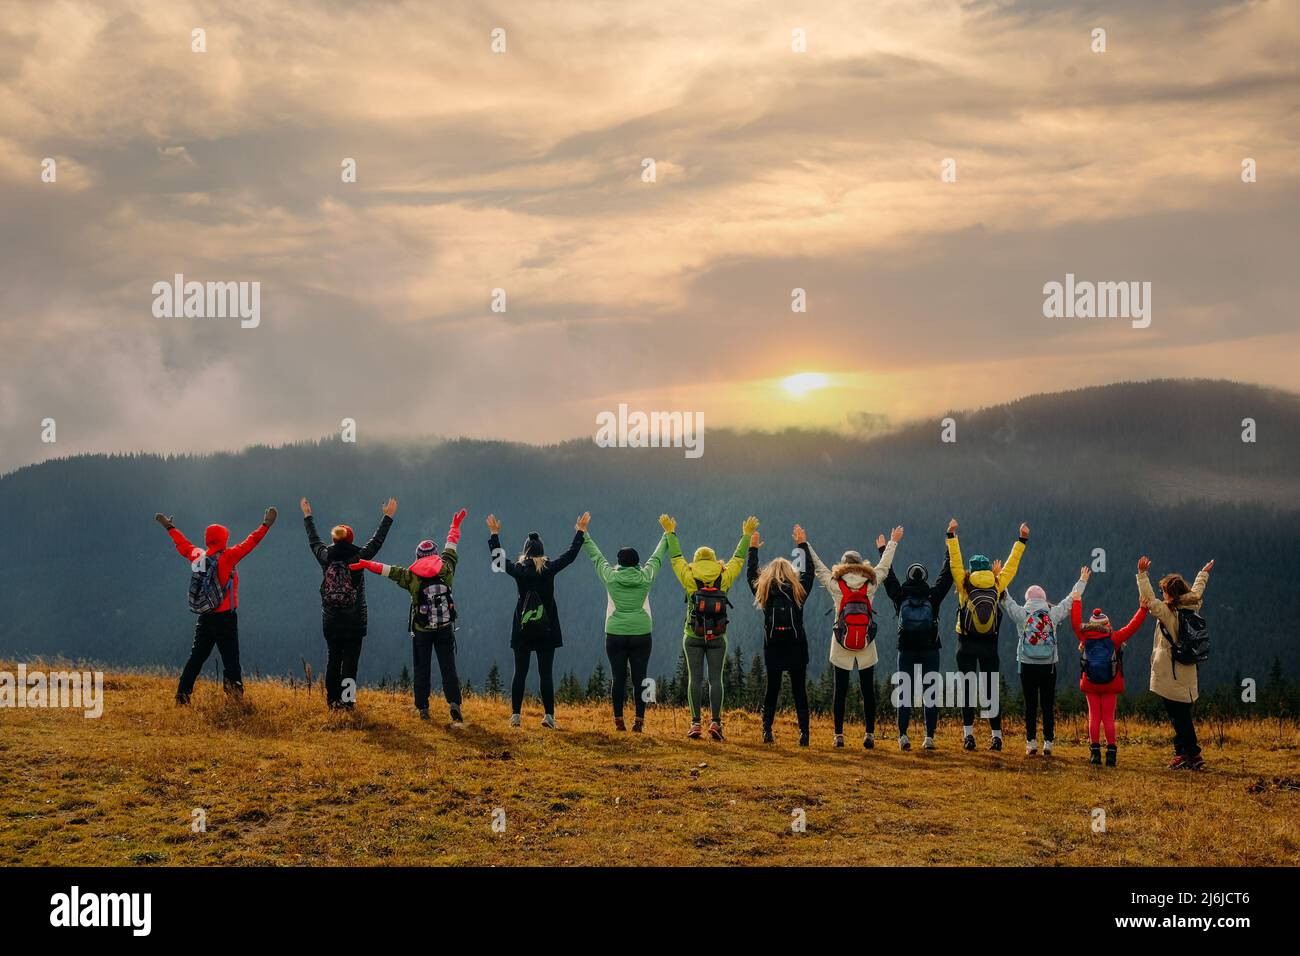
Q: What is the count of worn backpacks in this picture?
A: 12